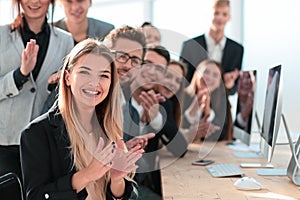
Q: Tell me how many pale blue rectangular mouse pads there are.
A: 2